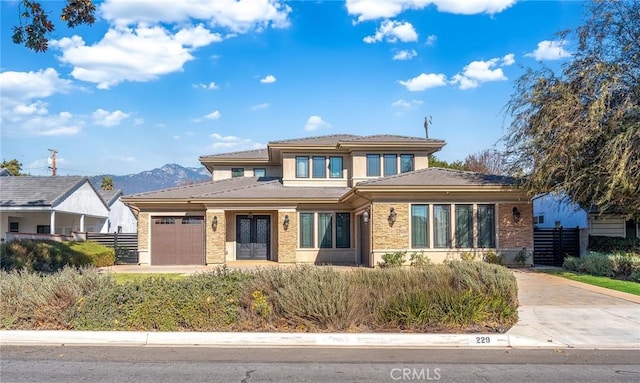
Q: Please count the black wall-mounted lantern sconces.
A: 5